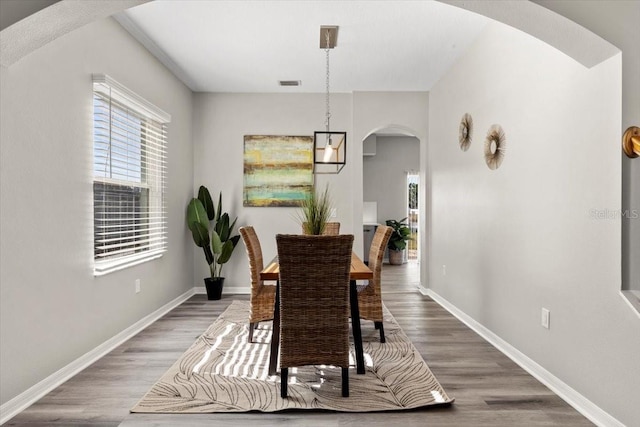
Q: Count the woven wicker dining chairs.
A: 4